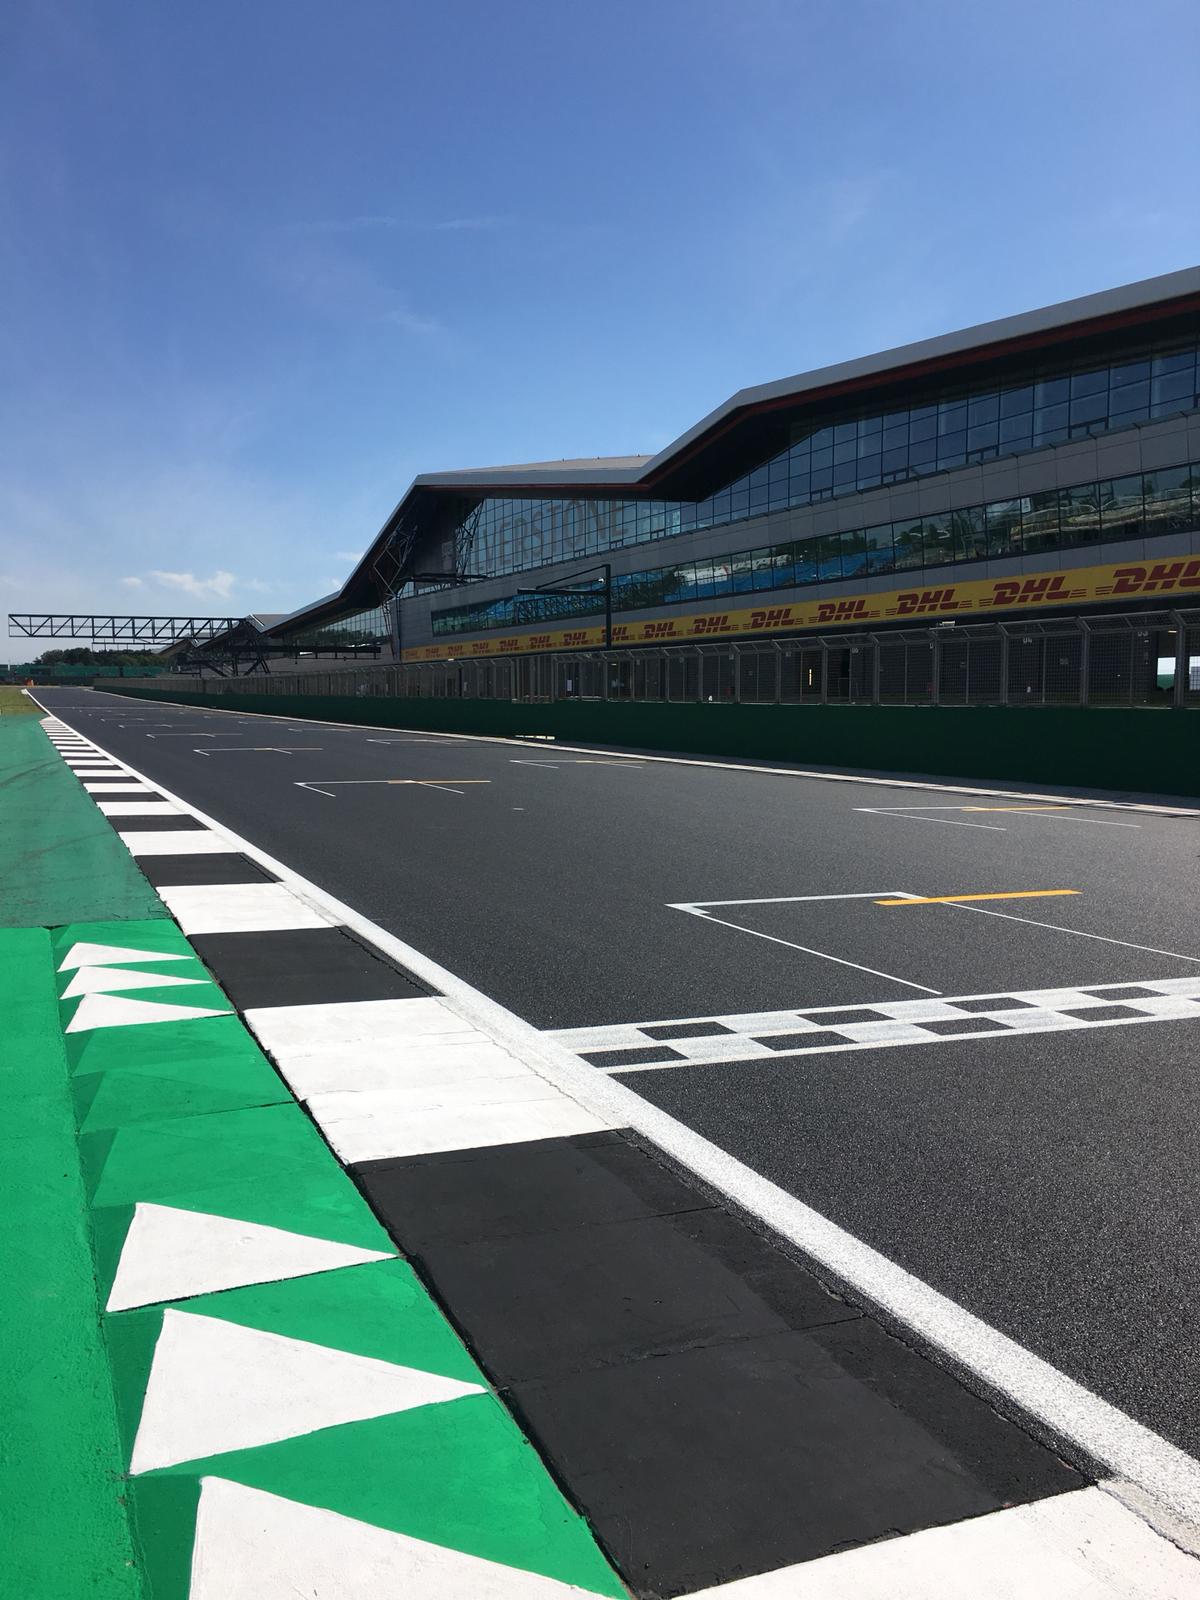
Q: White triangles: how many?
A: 6